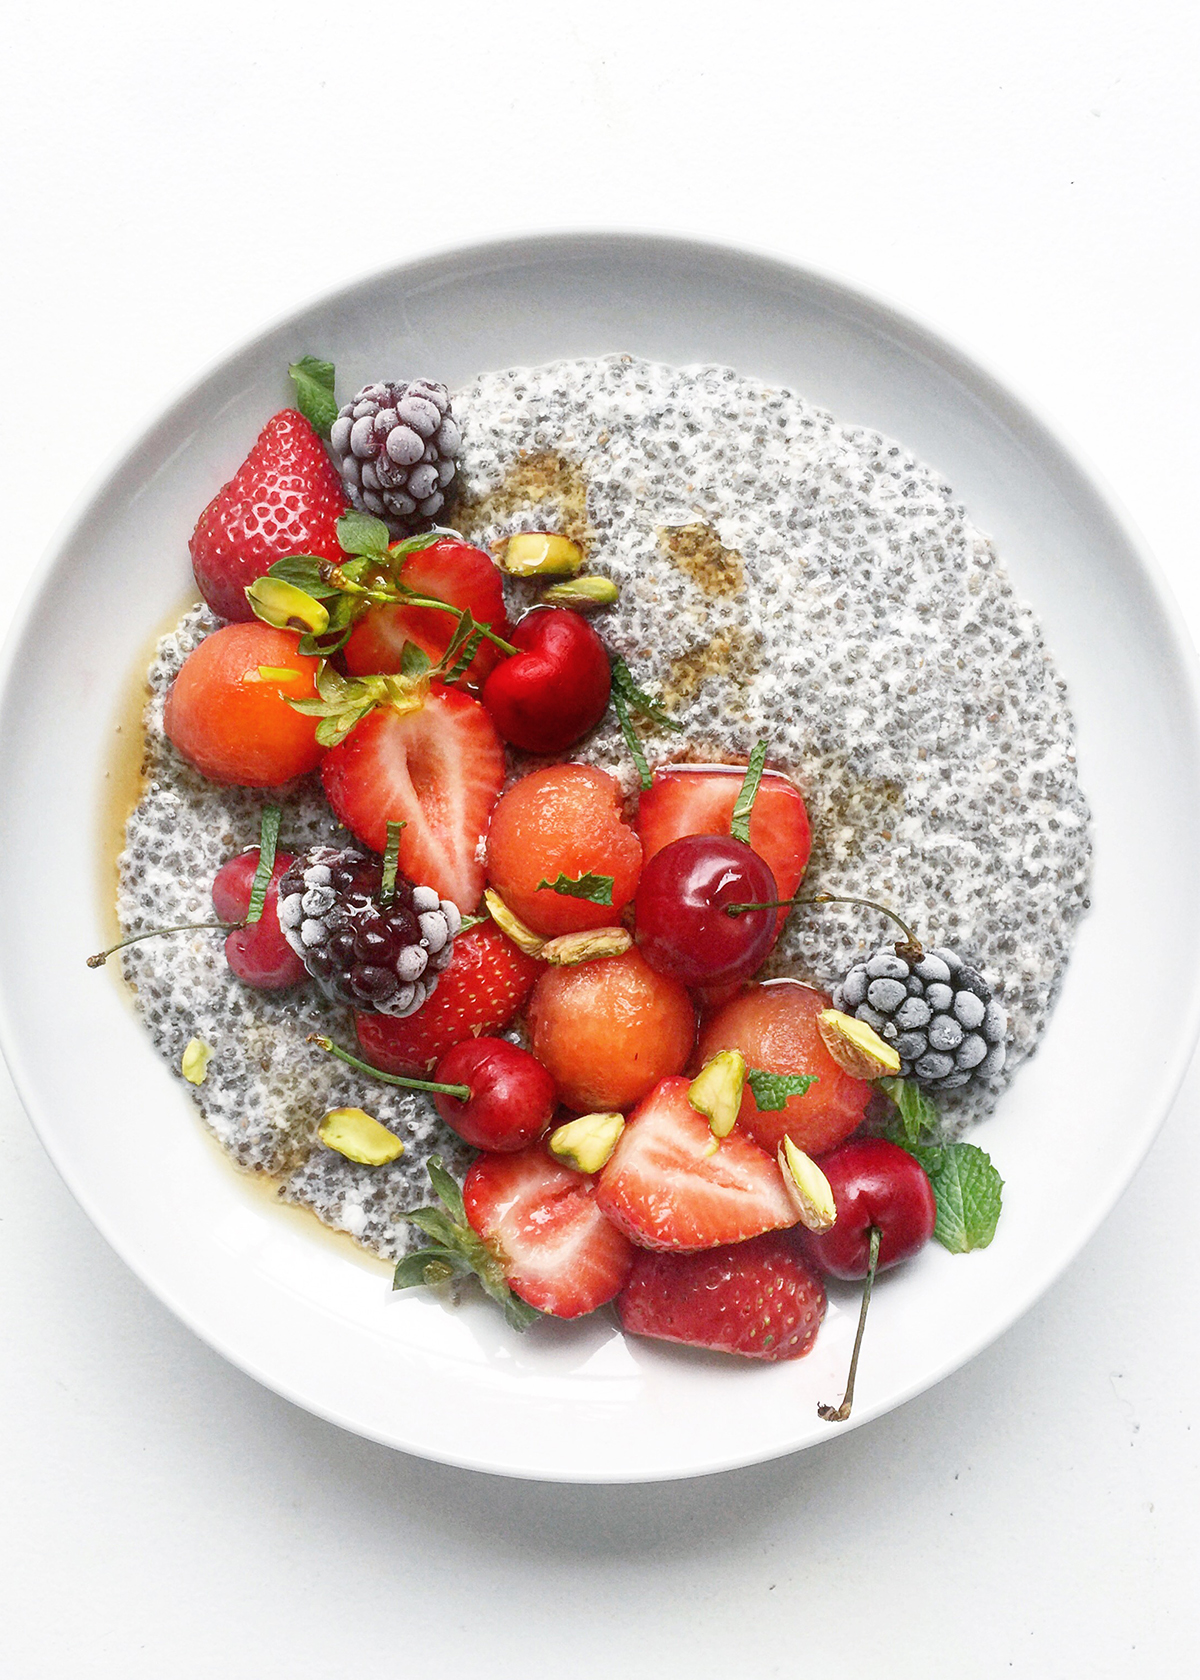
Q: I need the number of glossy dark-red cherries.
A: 5